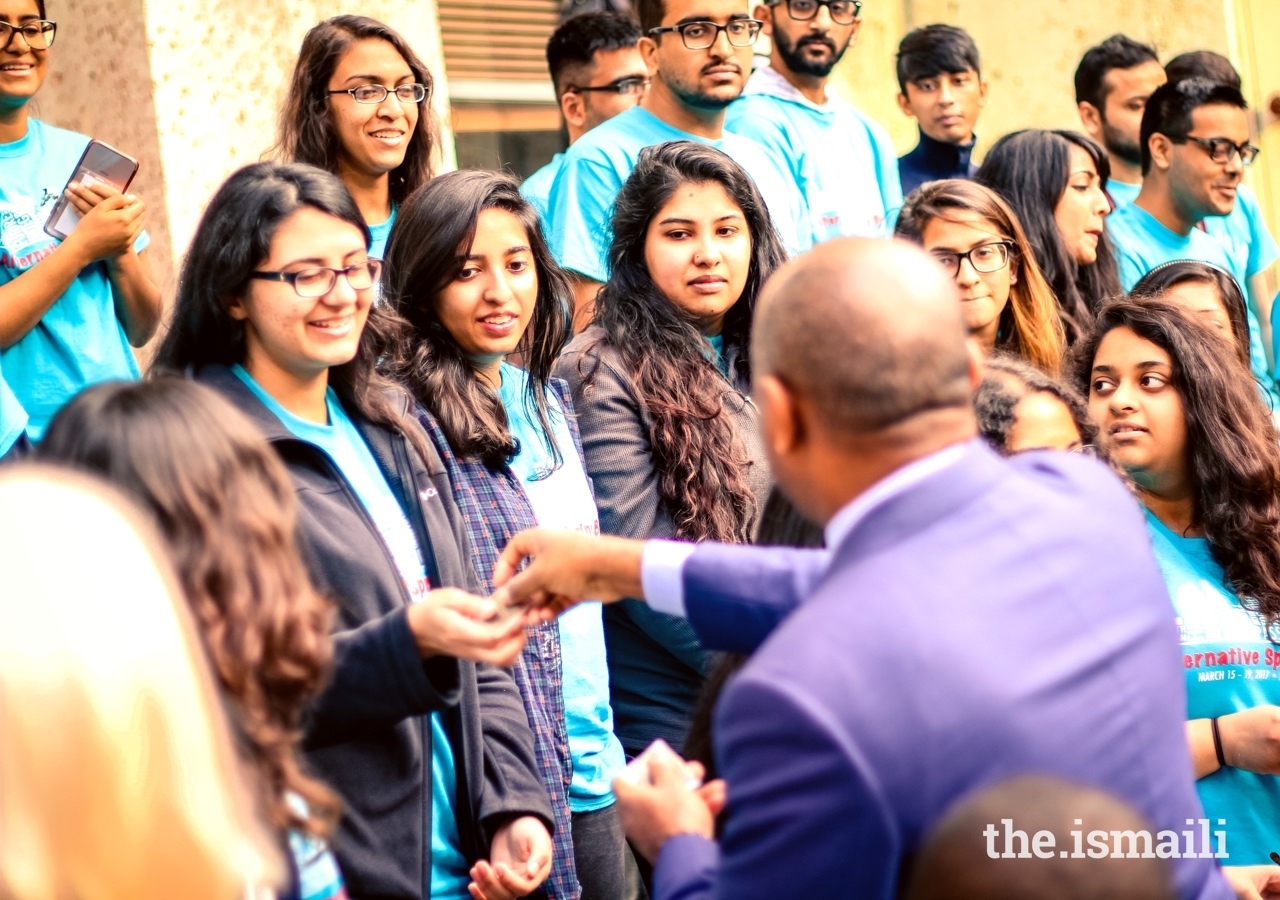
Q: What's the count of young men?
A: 7